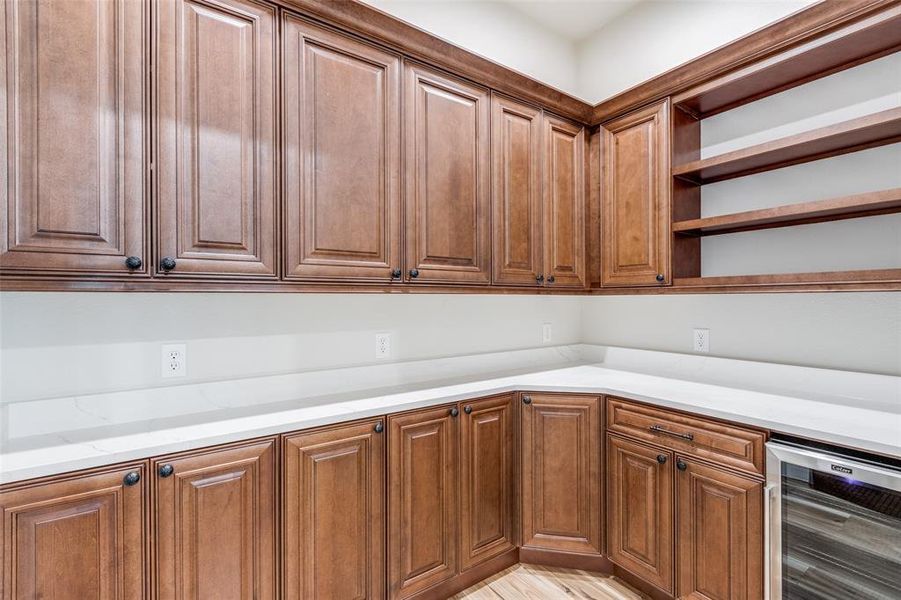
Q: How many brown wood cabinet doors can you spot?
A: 15